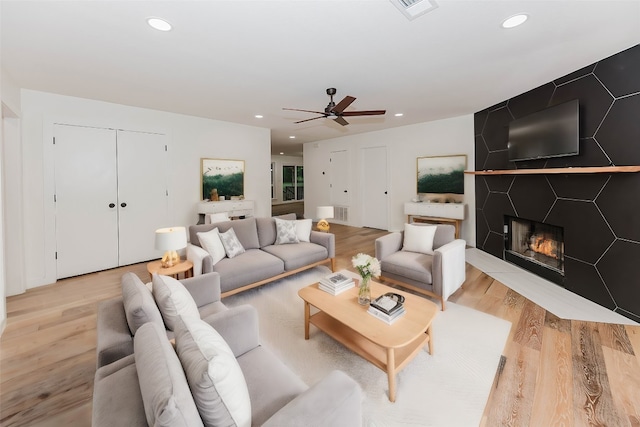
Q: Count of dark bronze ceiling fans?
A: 1